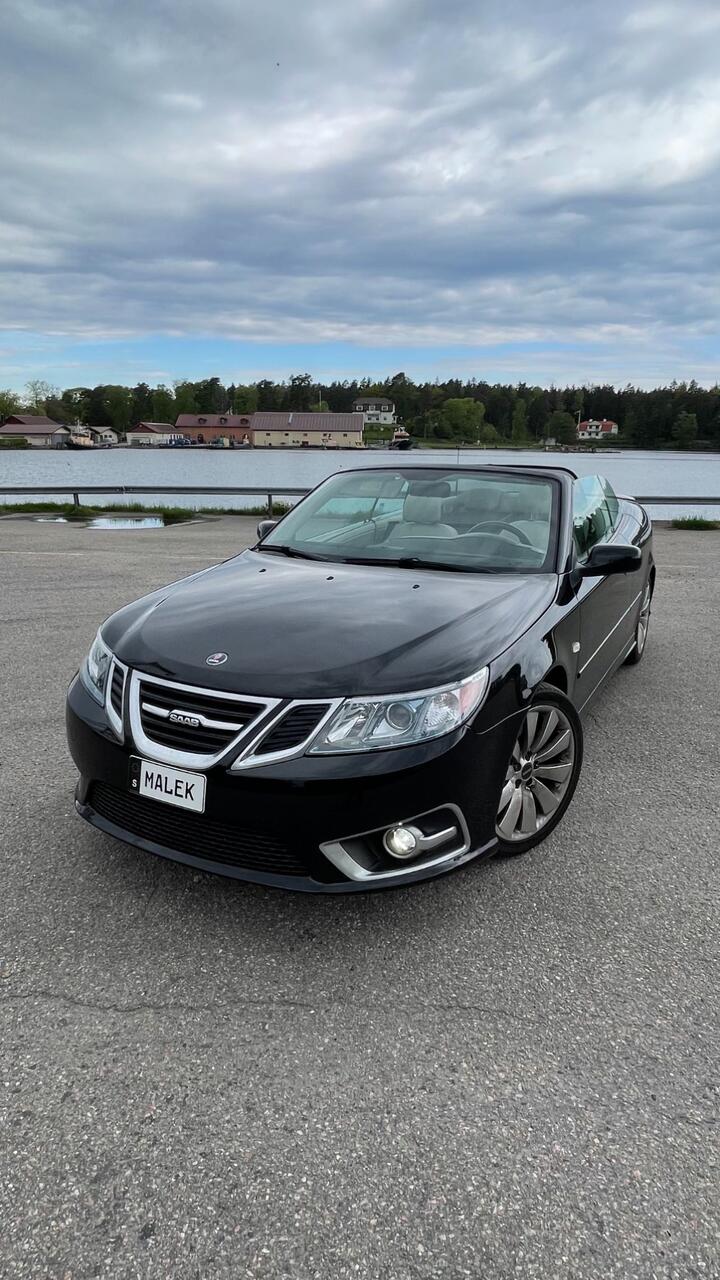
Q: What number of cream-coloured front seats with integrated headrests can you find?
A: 2